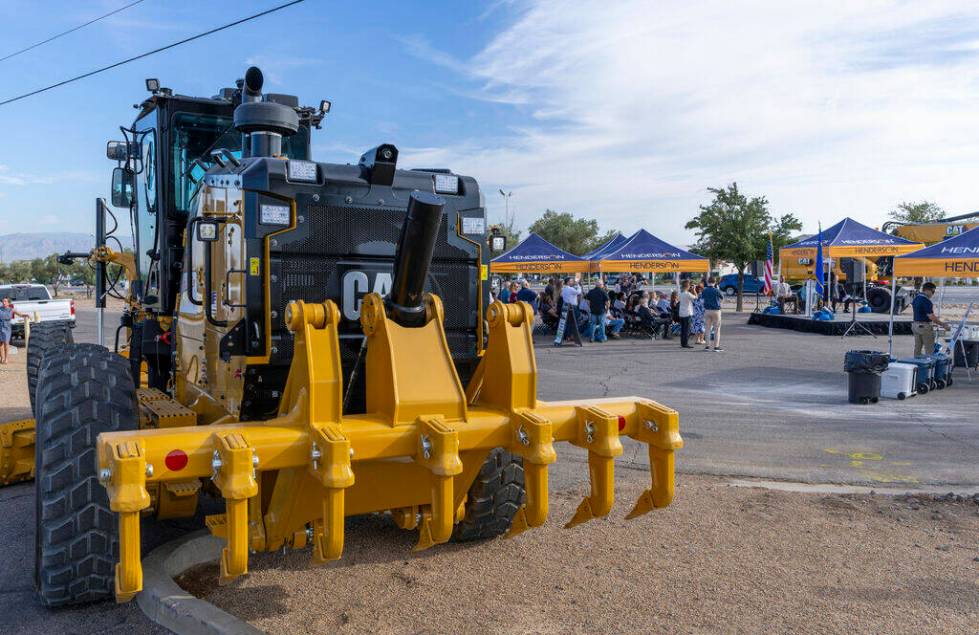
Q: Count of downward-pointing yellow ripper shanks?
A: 7